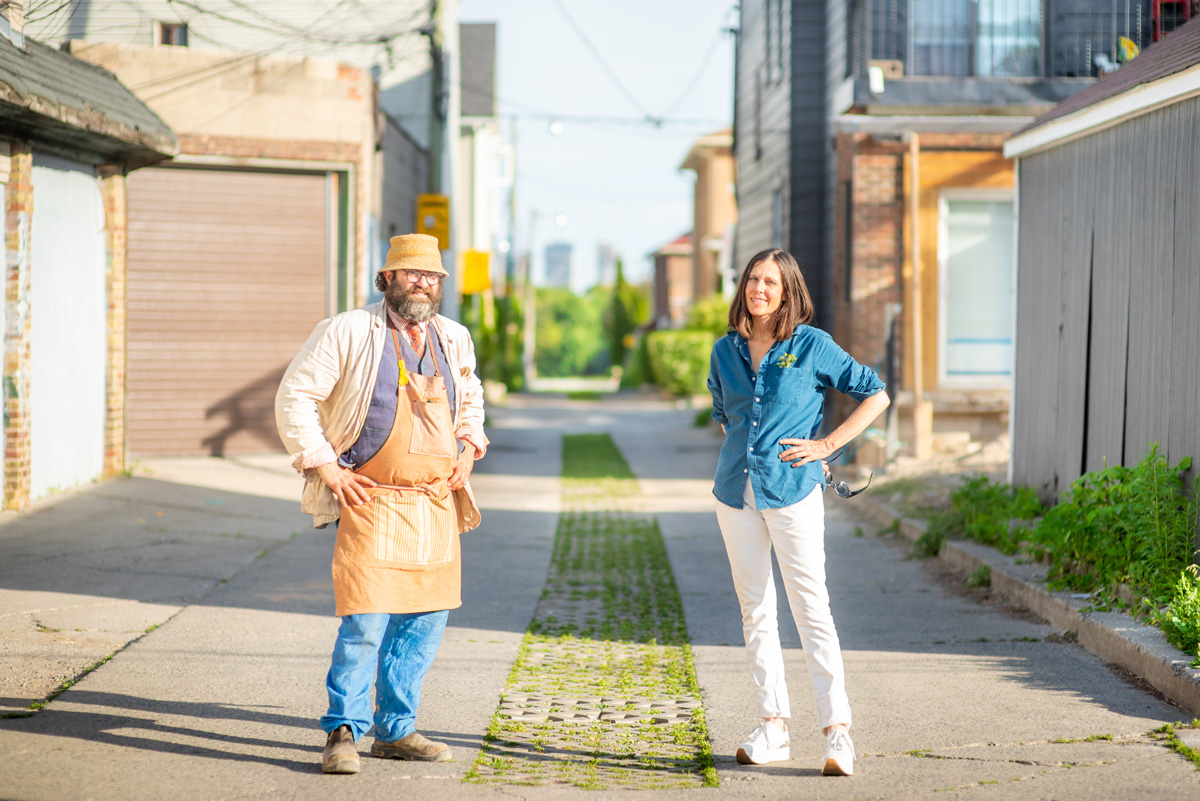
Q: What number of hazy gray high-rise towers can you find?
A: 2